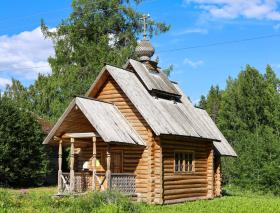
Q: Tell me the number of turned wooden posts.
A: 4